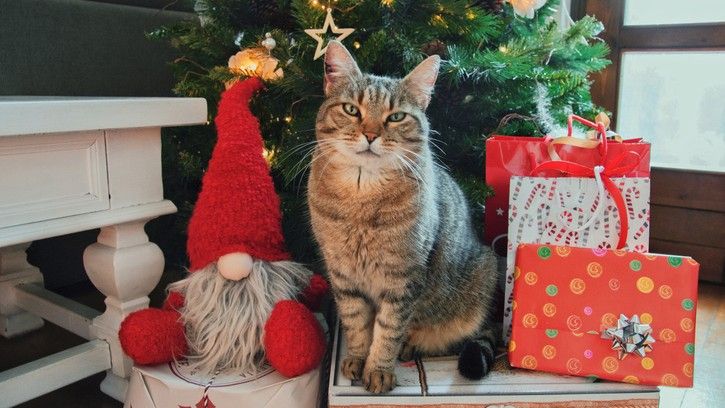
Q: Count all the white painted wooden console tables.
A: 1